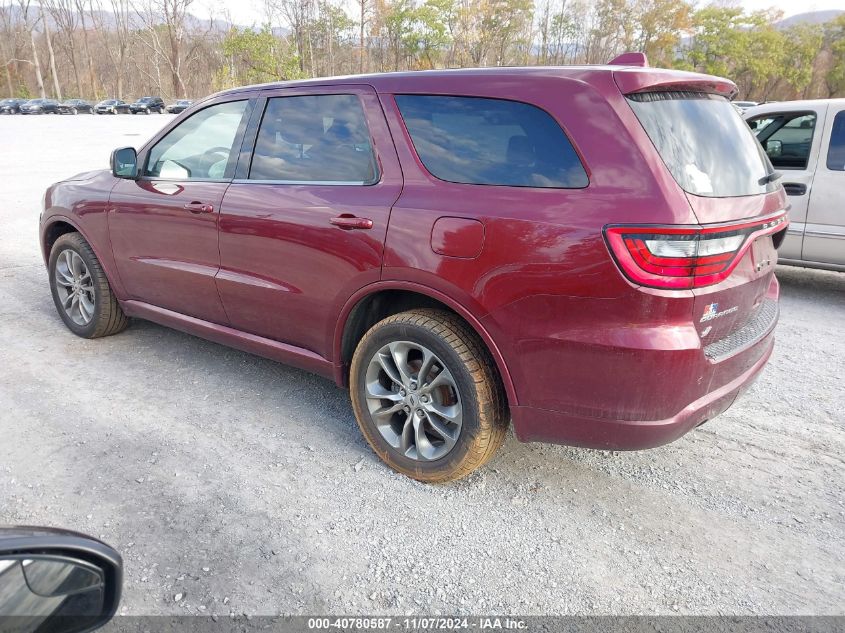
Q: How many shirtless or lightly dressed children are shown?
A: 0